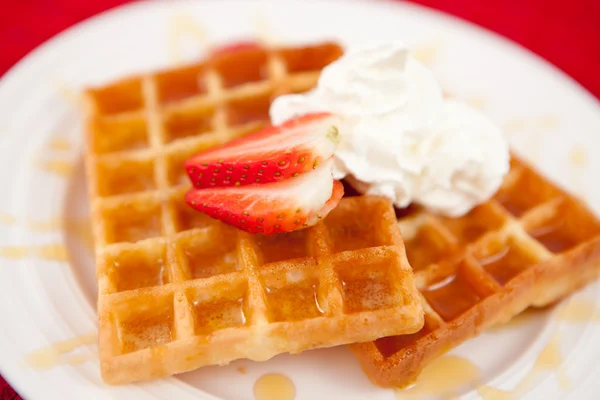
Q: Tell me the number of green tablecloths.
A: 0